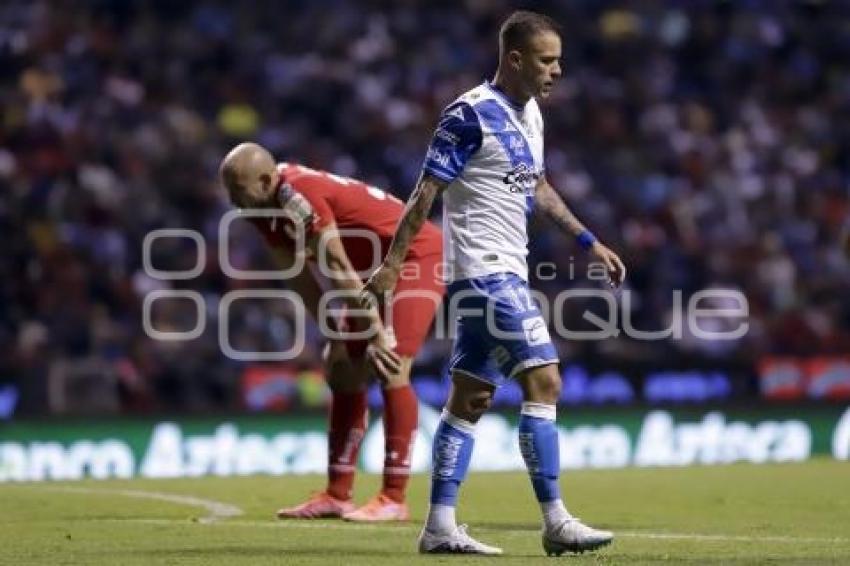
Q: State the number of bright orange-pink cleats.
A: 2